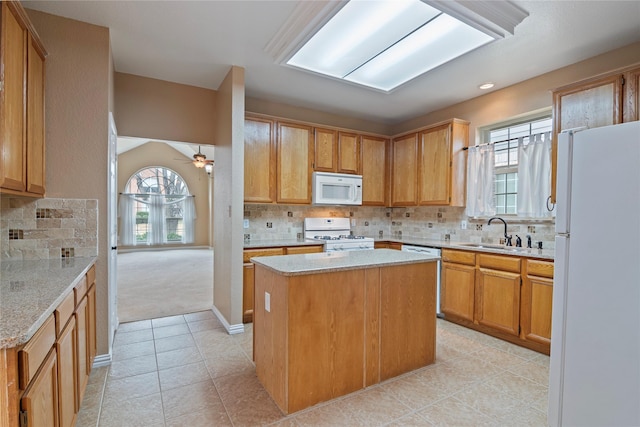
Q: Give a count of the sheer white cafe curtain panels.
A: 2